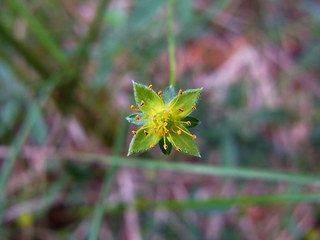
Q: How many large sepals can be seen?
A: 4